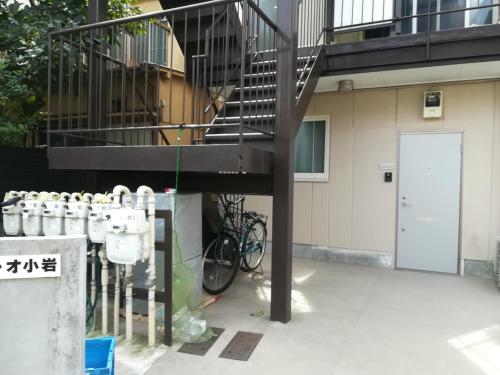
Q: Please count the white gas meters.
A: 6